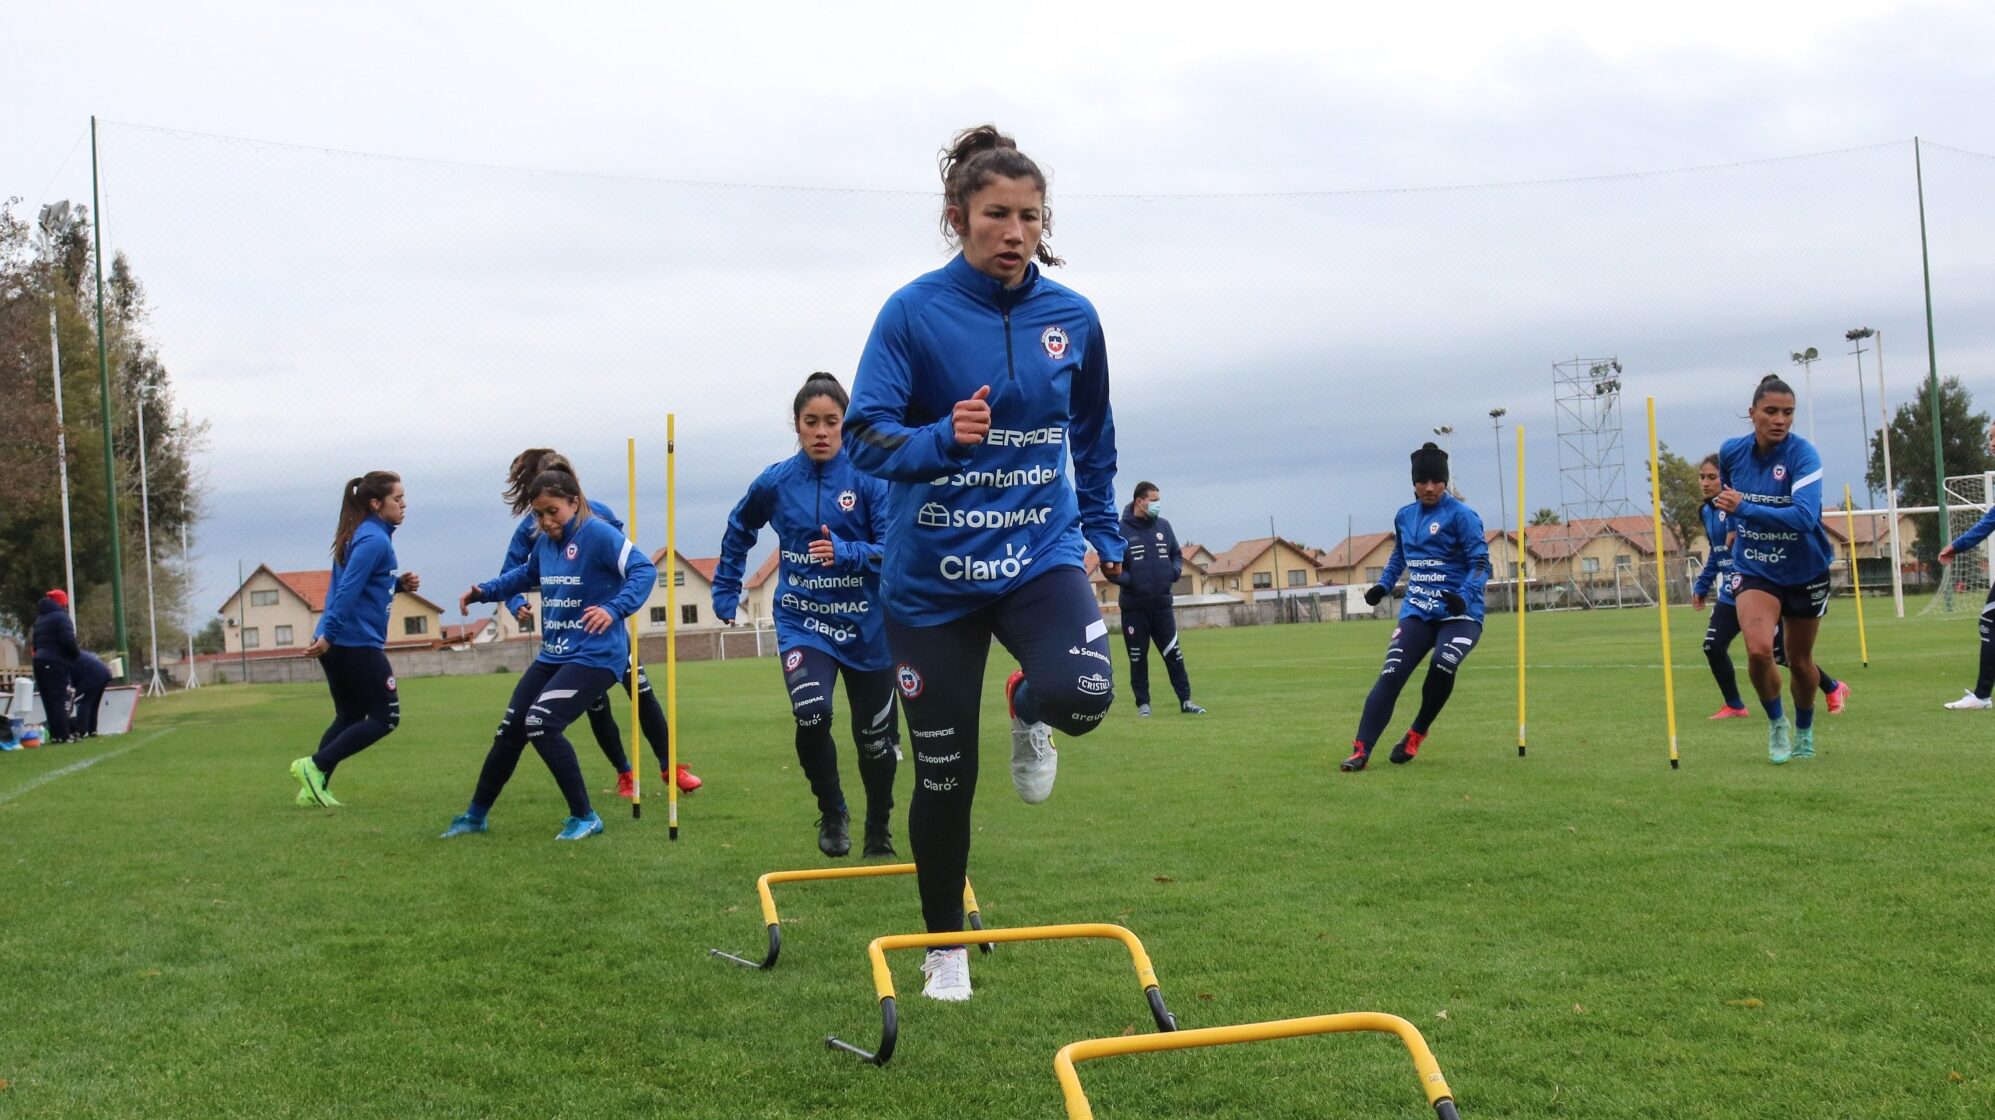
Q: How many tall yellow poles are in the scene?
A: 5